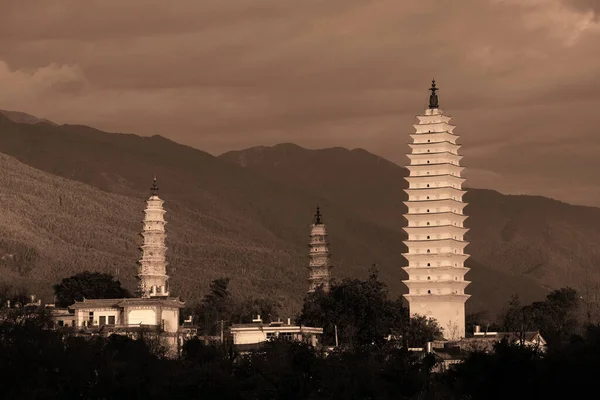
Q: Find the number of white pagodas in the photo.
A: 3